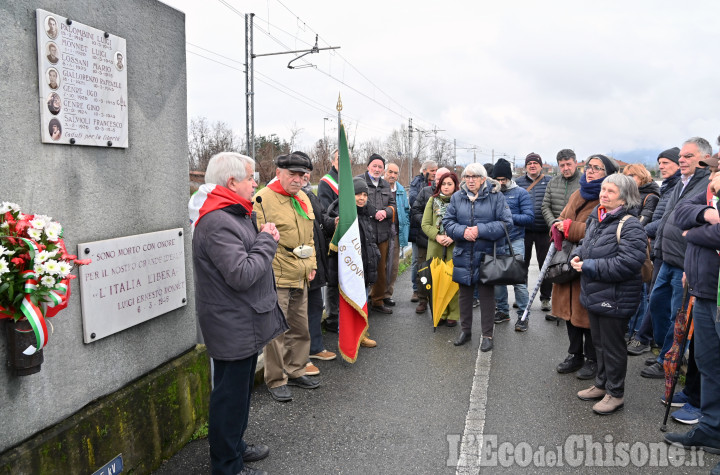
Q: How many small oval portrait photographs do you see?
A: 6